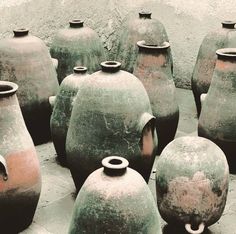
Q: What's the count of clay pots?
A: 11